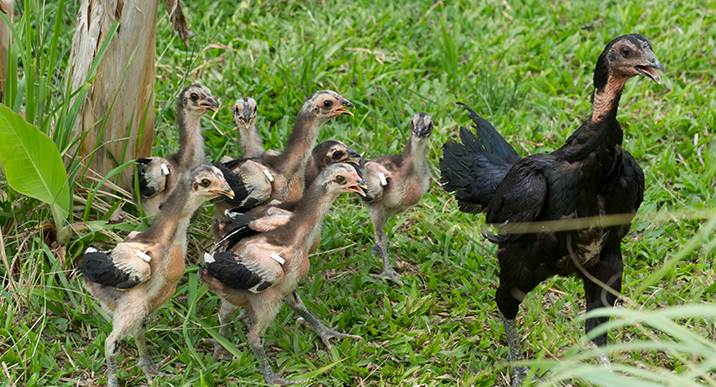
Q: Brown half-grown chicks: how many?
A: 7